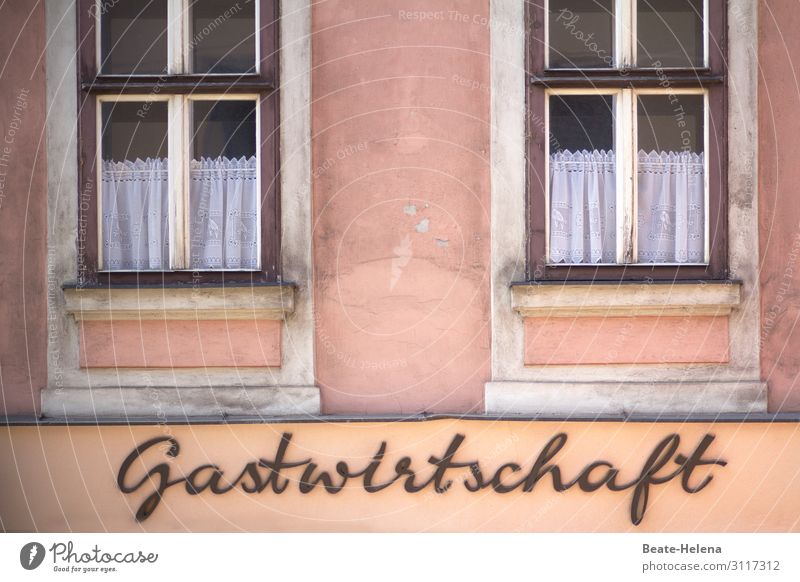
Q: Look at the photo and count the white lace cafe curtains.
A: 4